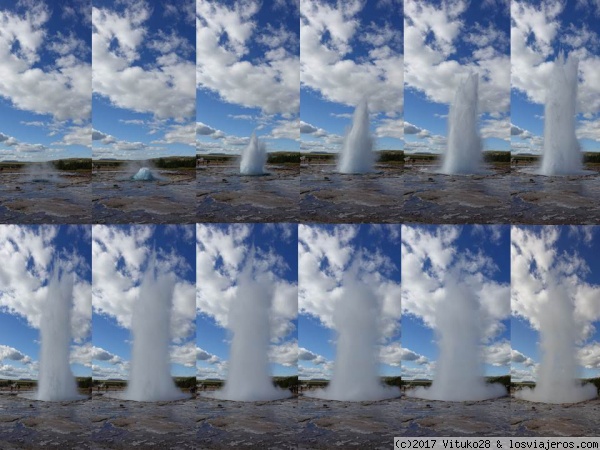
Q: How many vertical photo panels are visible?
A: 12